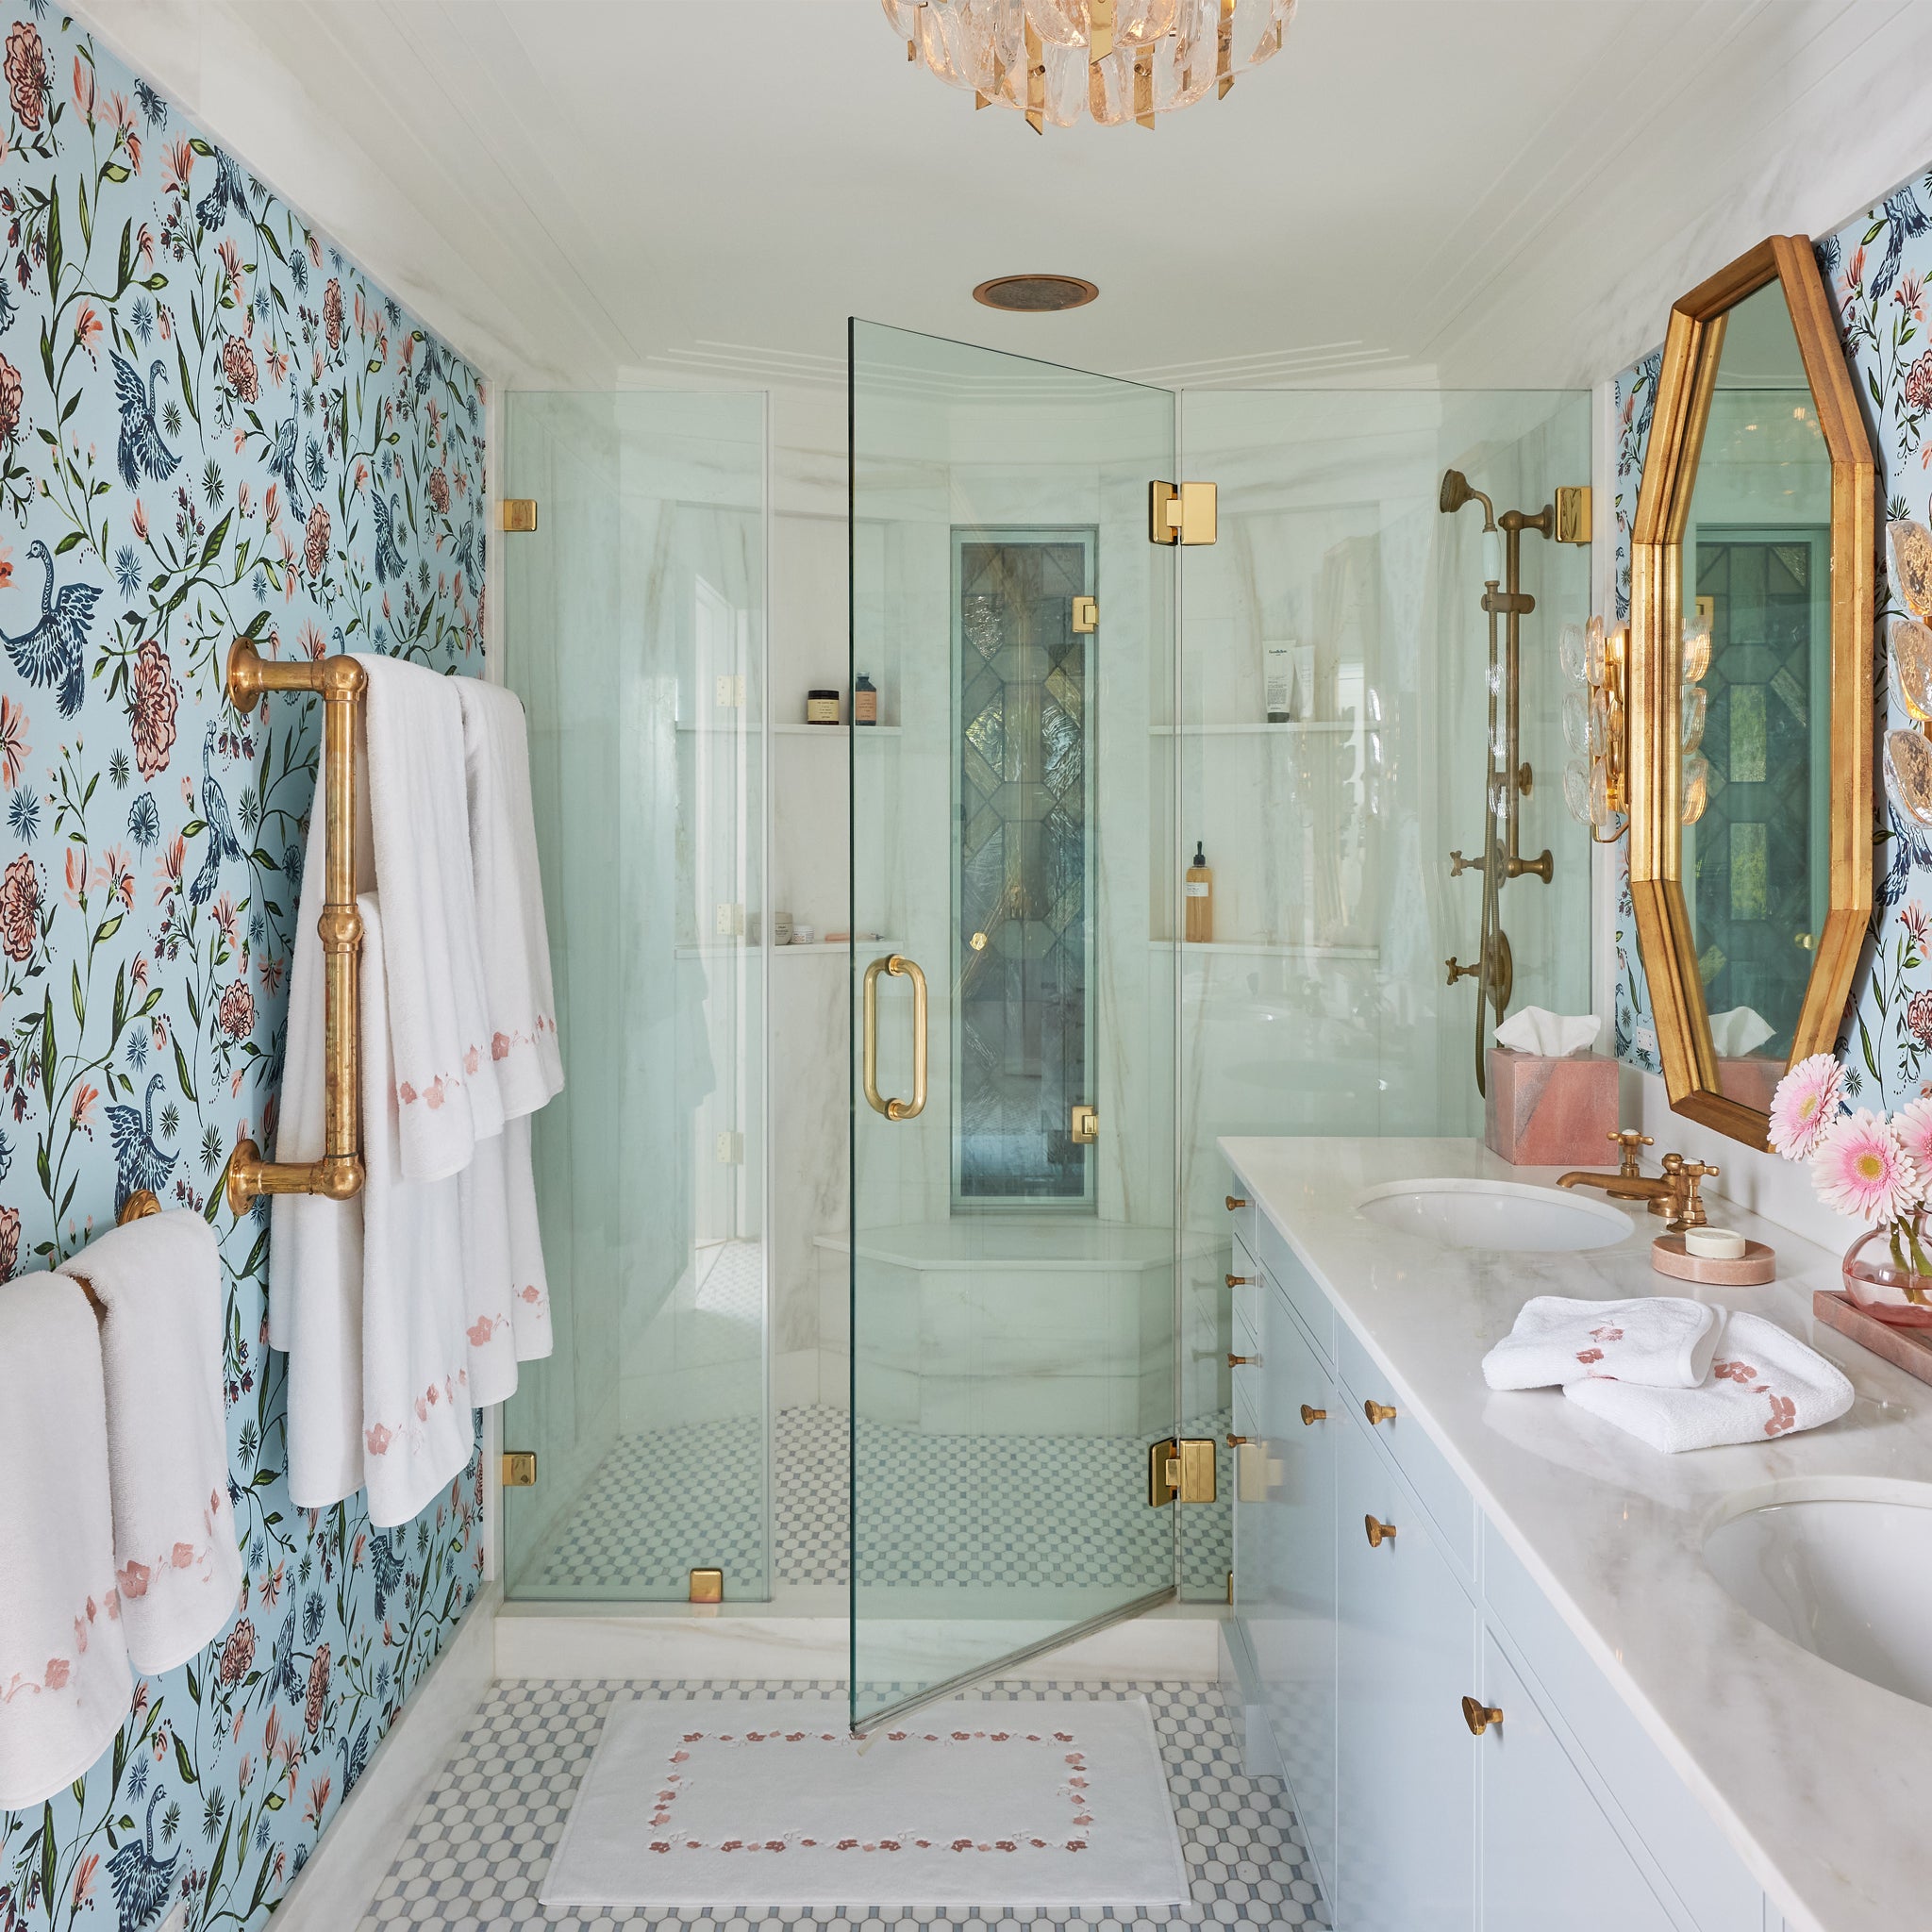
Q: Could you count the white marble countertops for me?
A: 1